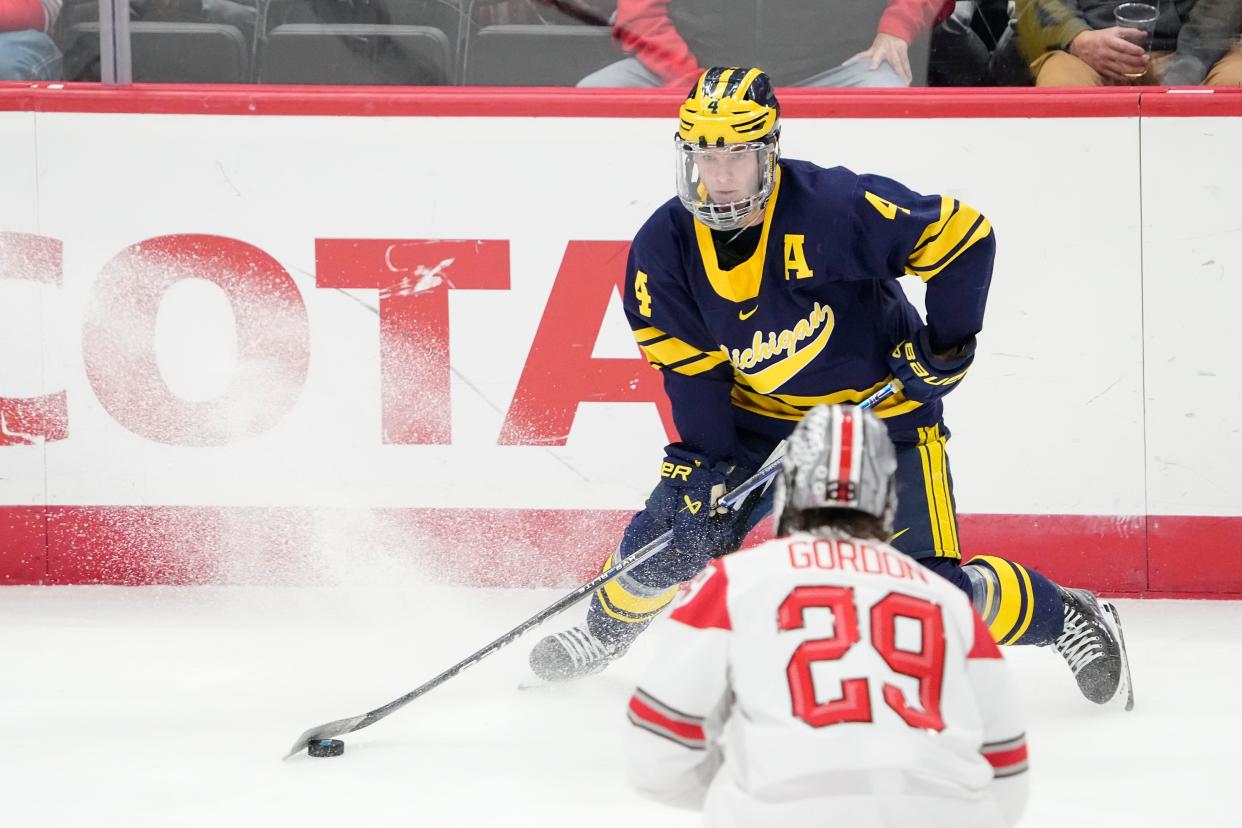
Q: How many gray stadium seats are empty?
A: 3